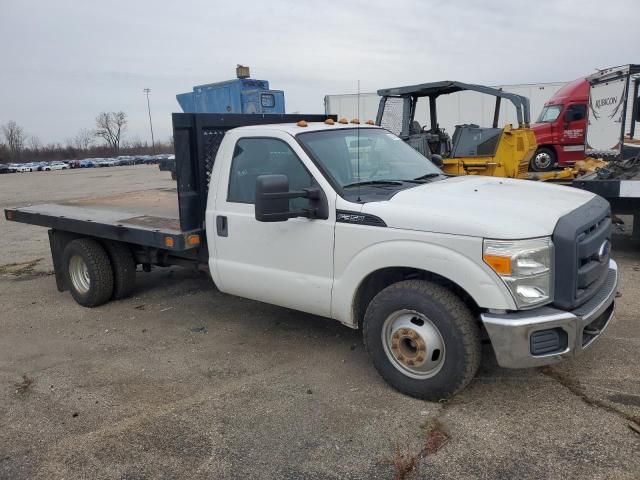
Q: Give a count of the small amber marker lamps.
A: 7